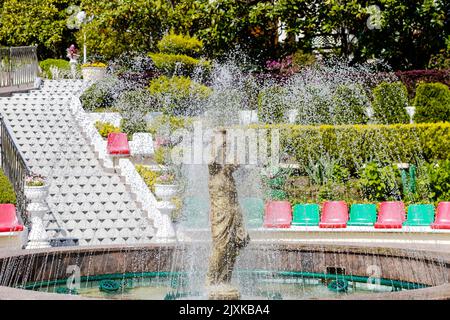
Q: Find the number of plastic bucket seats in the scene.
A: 12